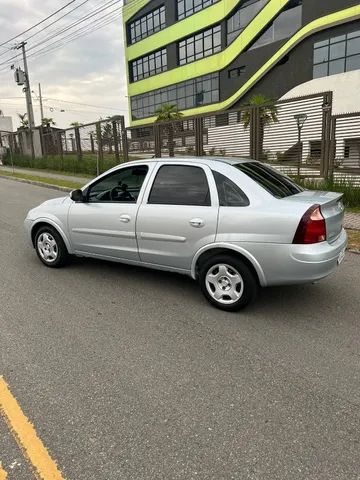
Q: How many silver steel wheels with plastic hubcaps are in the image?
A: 2